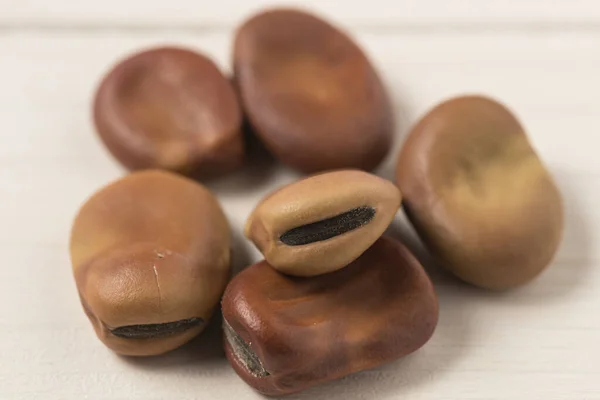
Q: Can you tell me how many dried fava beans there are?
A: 6